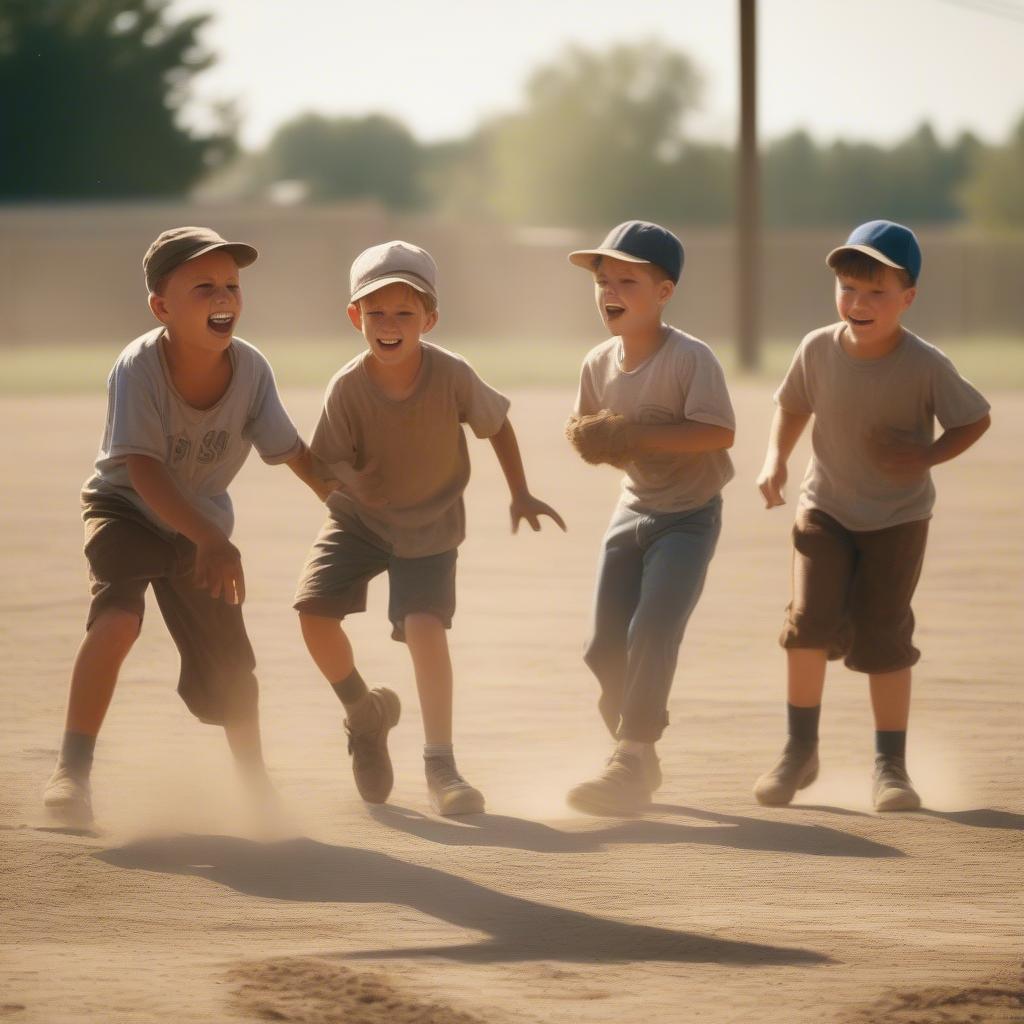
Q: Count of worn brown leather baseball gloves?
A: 1